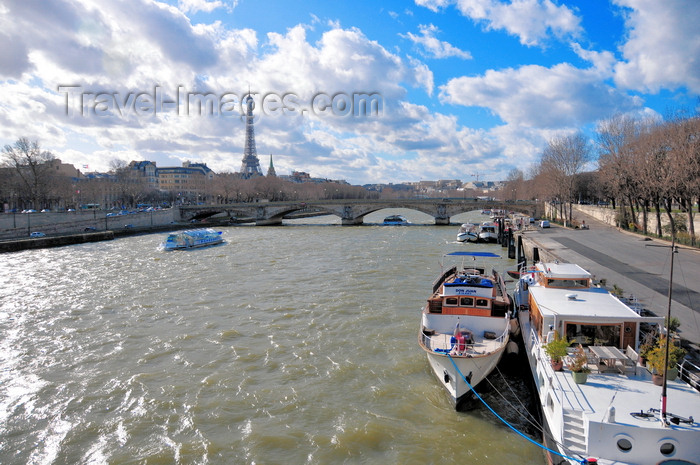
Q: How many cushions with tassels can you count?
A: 0